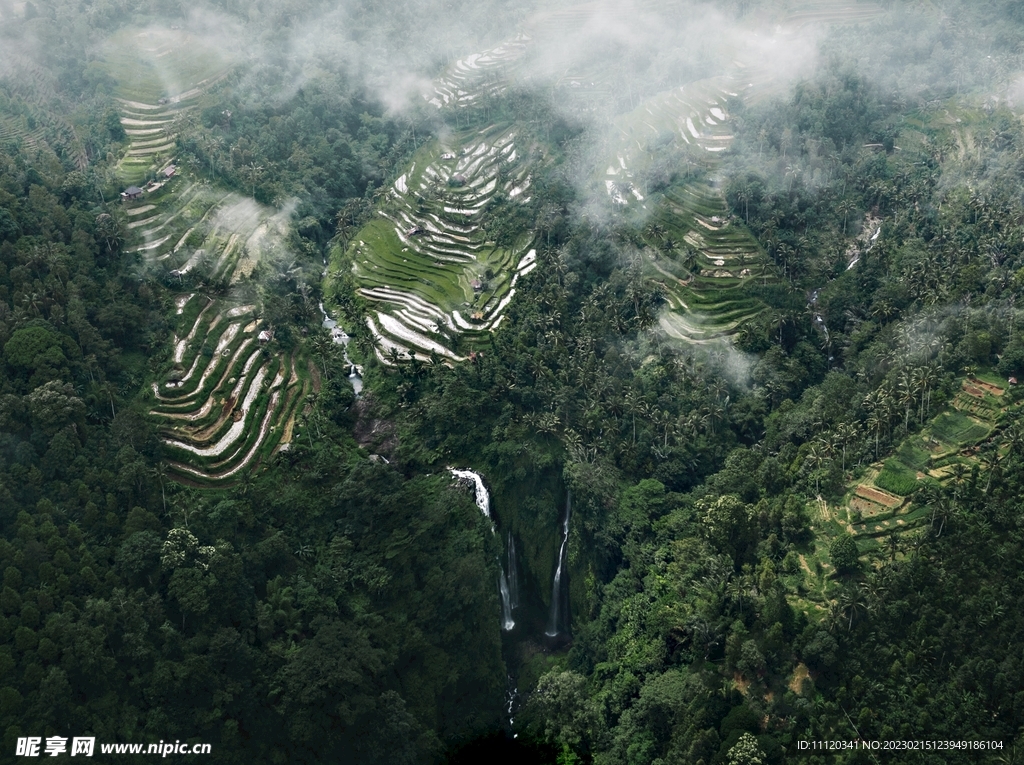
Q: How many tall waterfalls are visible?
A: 3